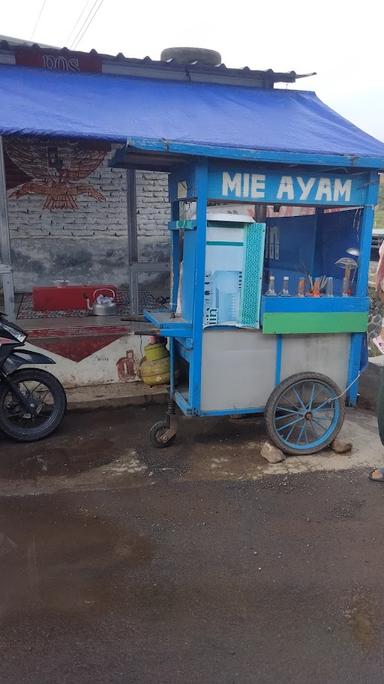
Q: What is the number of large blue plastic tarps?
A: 1